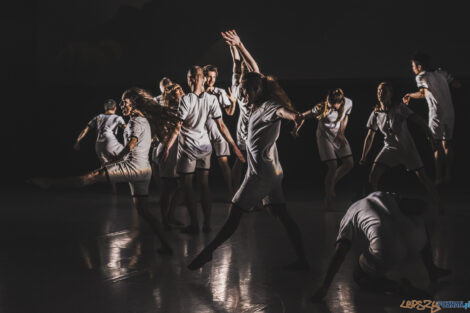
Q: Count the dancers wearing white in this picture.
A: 12